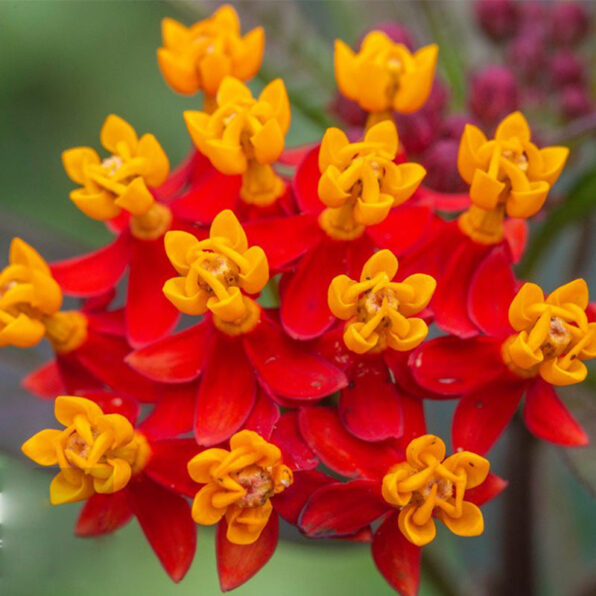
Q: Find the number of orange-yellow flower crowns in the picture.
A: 13